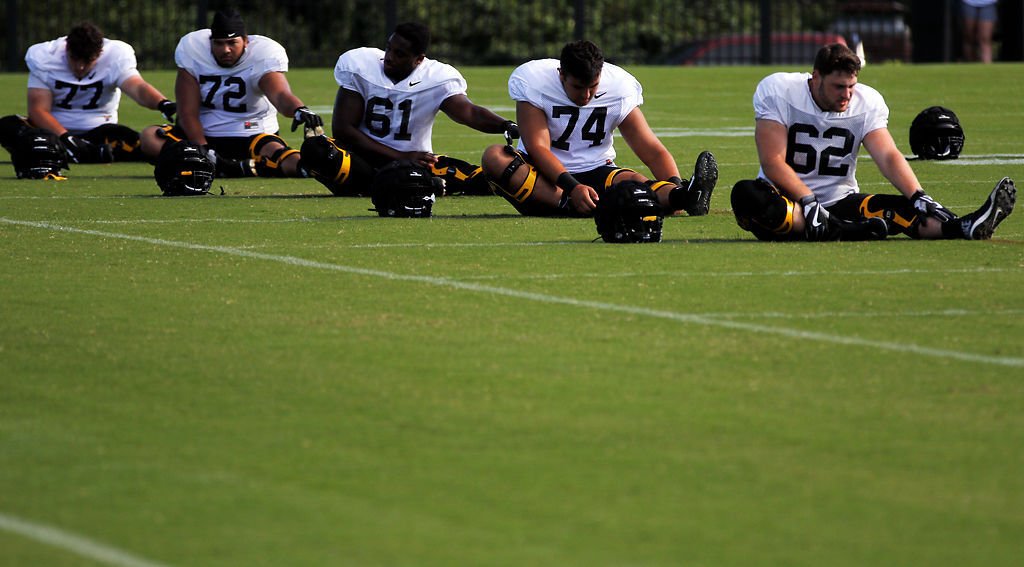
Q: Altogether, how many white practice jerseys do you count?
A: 5